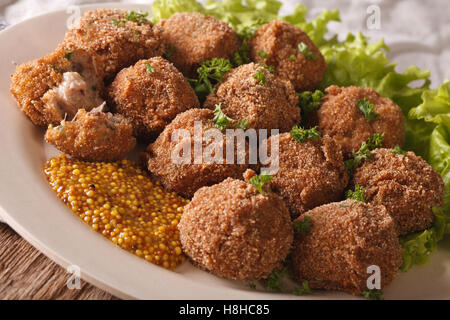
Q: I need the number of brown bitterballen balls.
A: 12